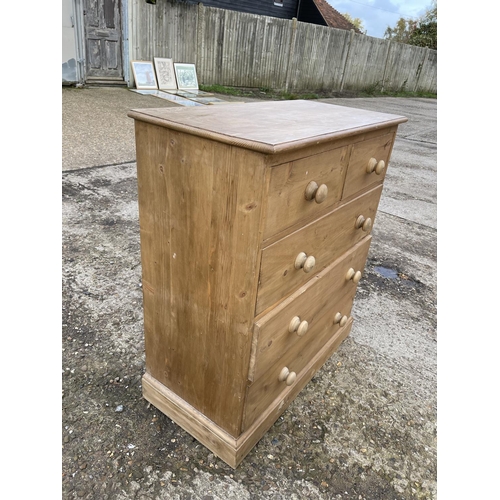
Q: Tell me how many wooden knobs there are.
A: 8